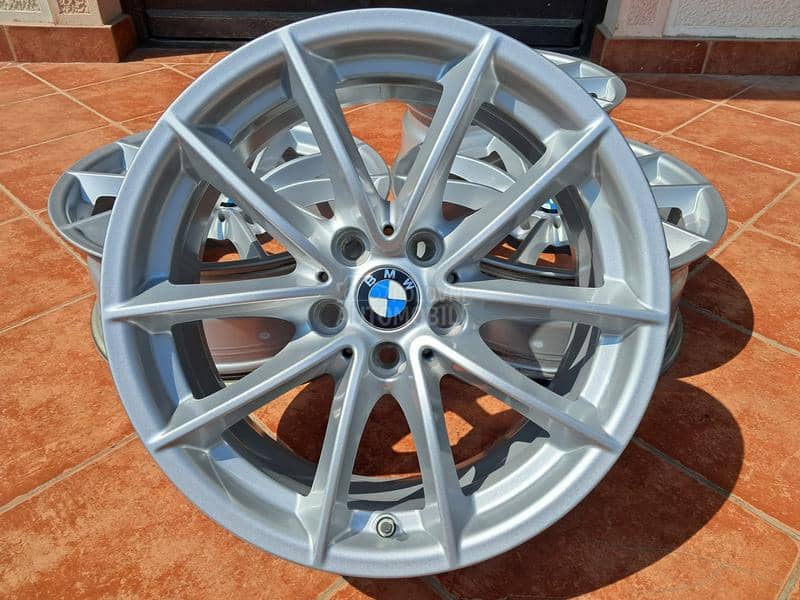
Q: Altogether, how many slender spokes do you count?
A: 10